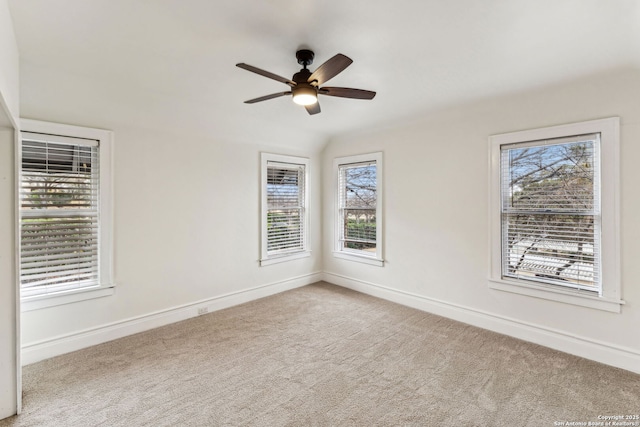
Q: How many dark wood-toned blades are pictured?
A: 5